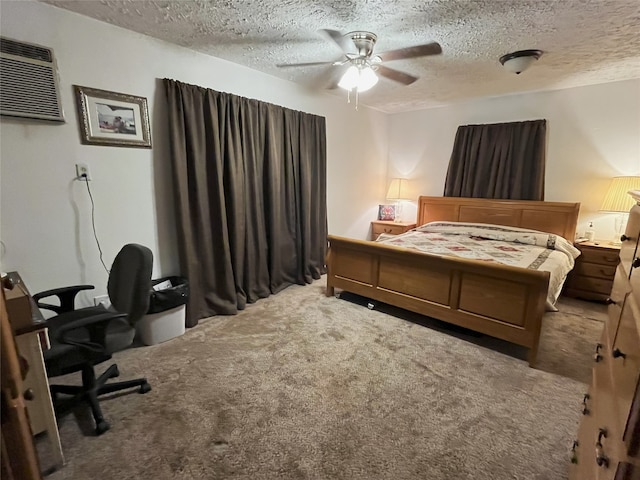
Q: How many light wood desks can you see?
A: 1